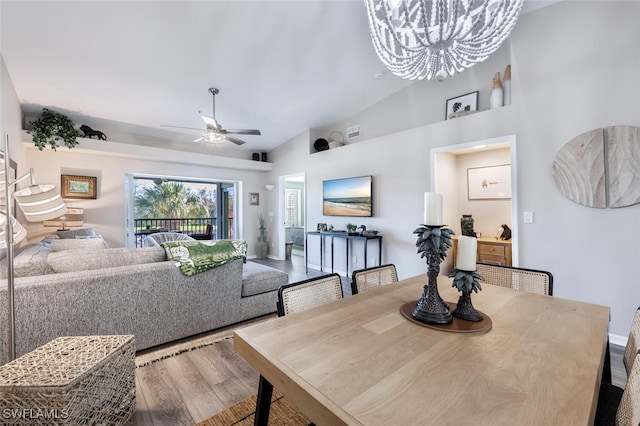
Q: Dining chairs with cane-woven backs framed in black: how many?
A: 5